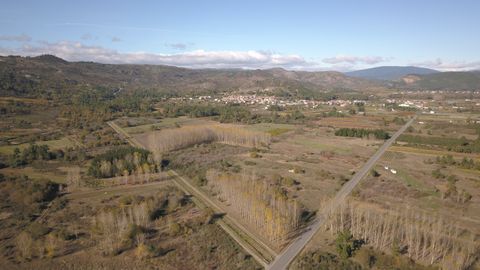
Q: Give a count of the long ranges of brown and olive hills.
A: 1